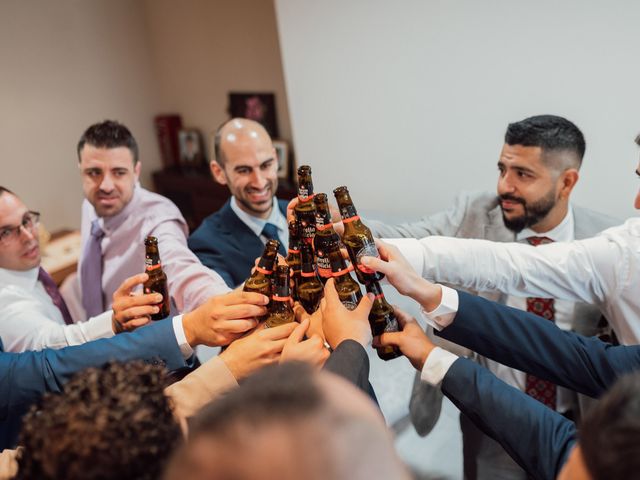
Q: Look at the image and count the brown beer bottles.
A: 10